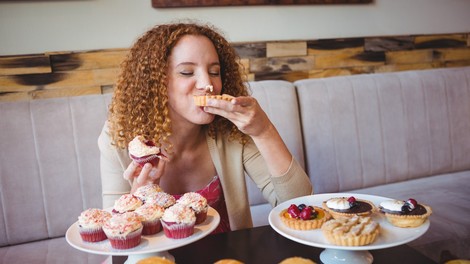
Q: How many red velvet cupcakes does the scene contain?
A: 9